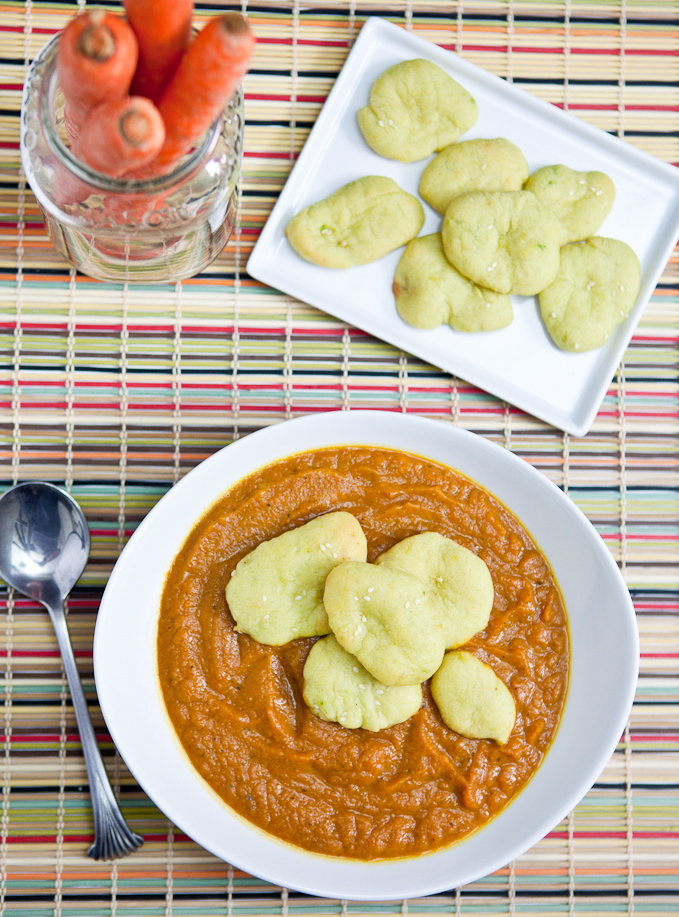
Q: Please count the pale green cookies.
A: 12